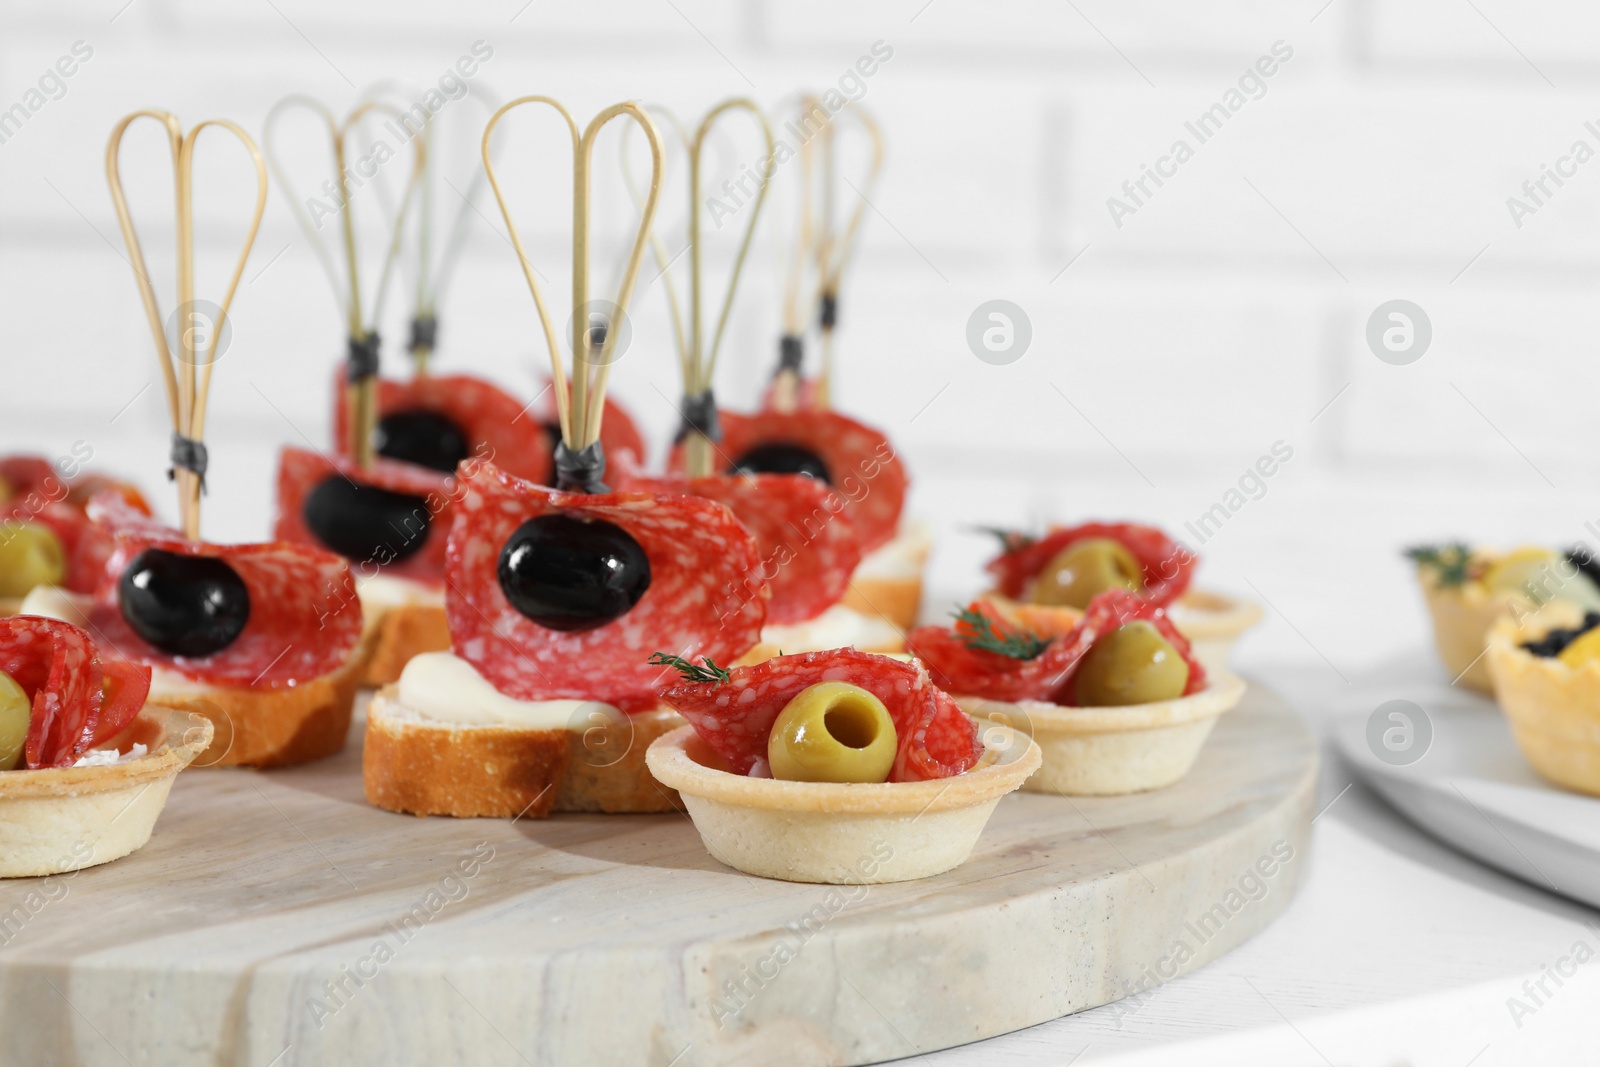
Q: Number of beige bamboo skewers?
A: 8